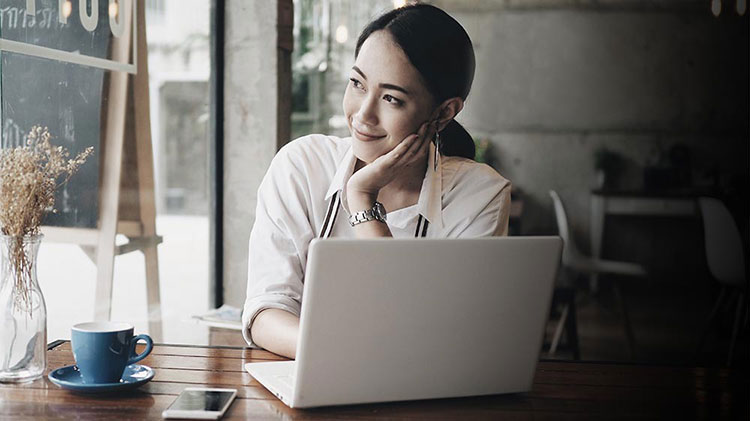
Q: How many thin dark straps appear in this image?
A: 2